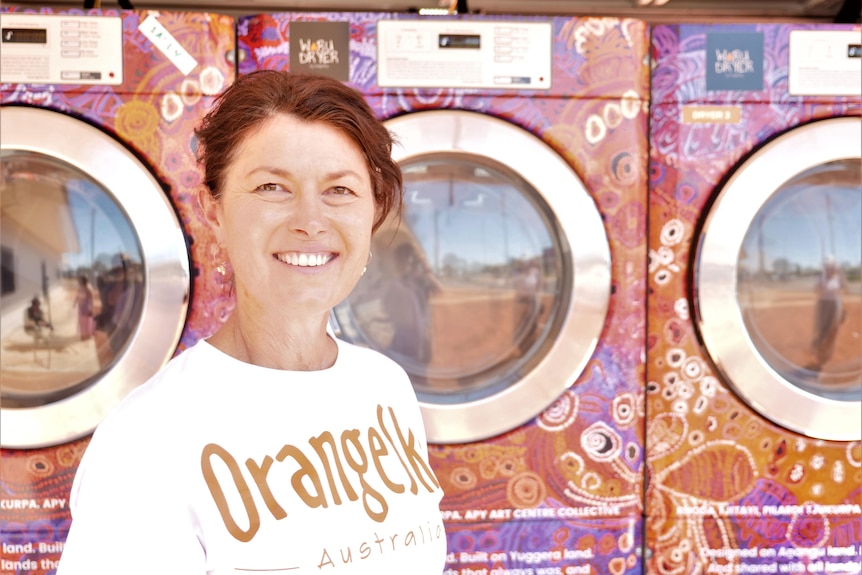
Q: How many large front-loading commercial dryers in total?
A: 3